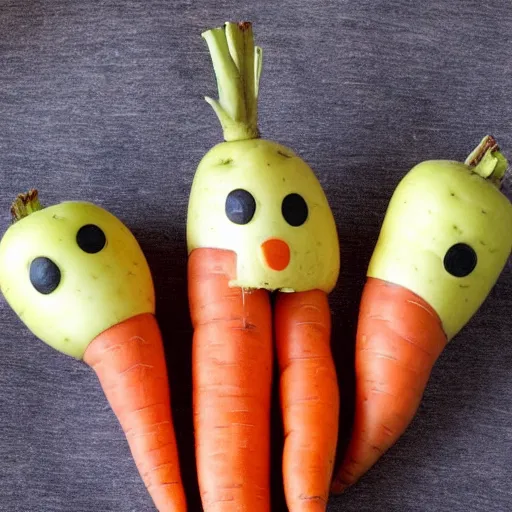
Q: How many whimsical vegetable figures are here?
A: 3